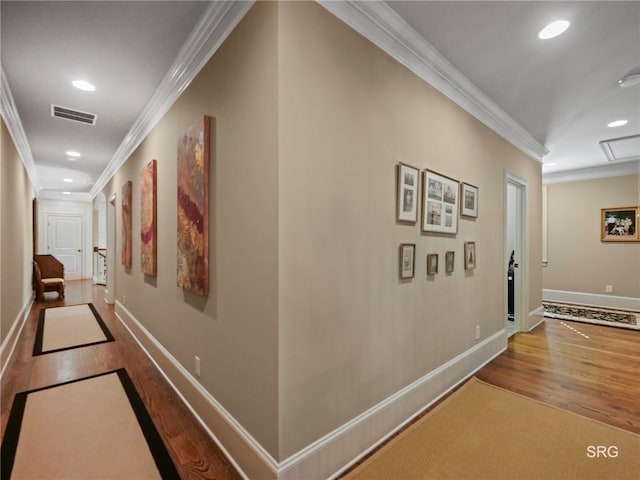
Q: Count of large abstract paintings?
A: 3